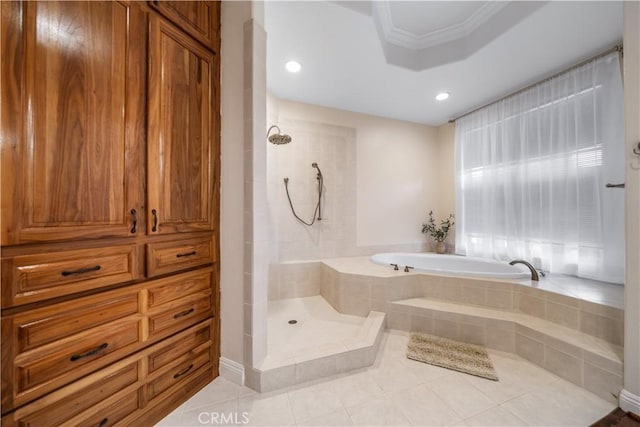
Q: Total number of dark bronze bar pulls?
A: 8